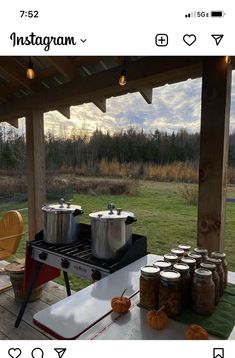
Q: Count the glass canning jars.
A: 14